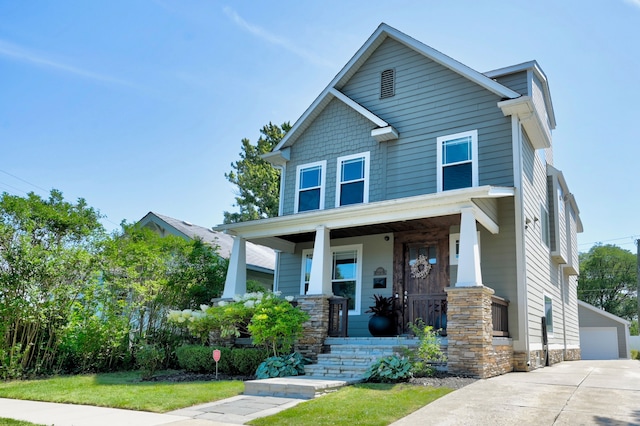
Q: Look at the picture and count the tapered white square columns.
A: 3